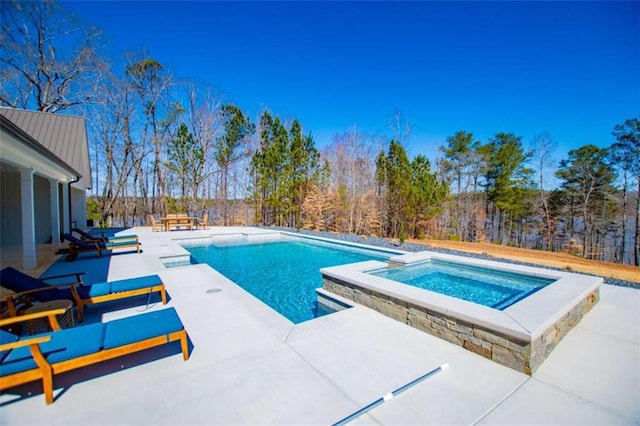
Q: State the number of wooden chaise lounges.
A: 4